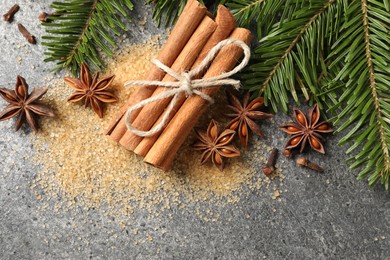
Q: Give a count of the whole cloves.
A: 6